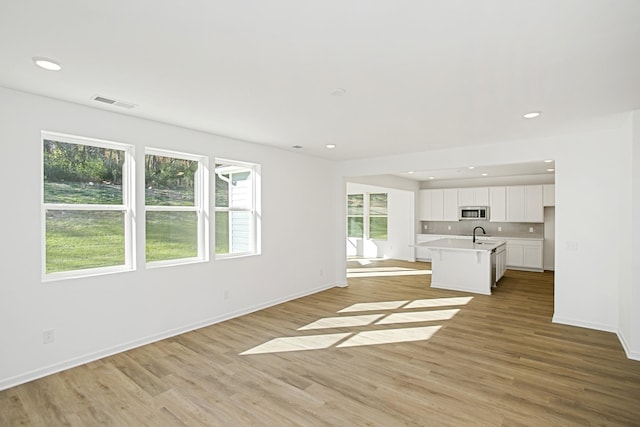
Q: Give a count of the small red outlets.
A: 0